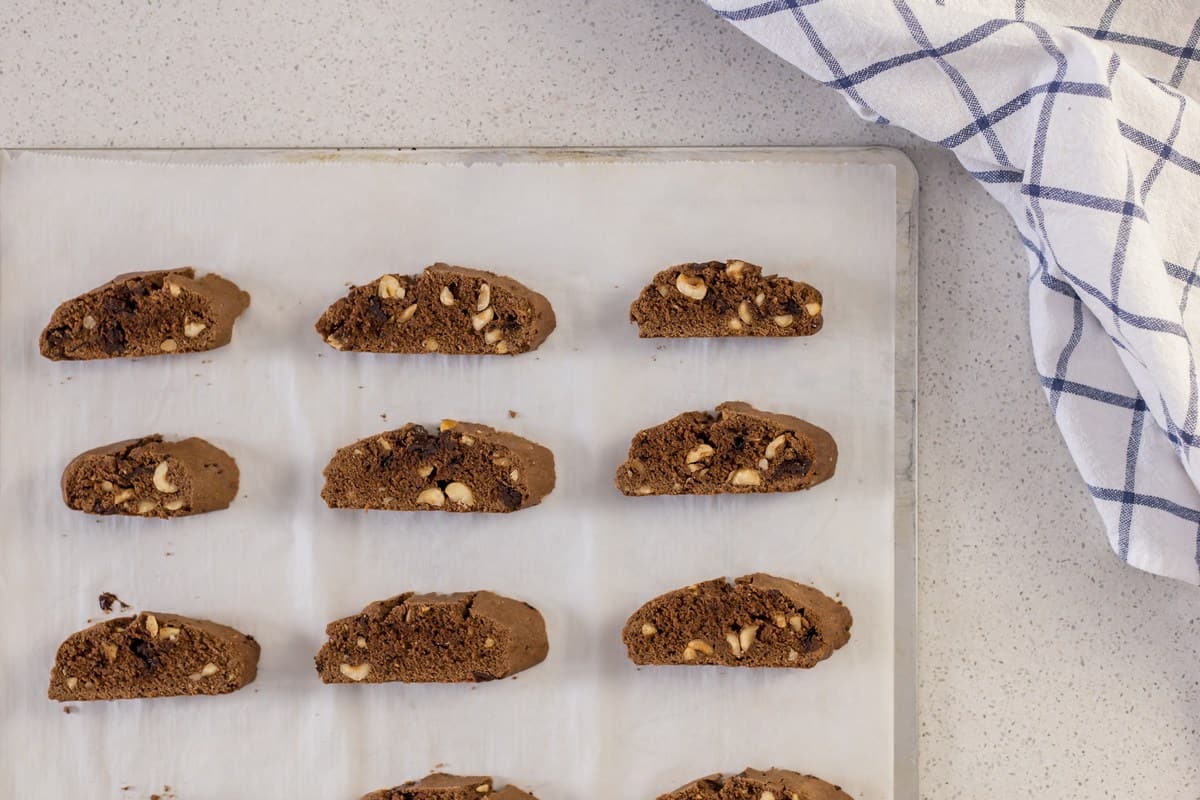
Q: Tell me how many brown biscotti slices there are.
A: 11